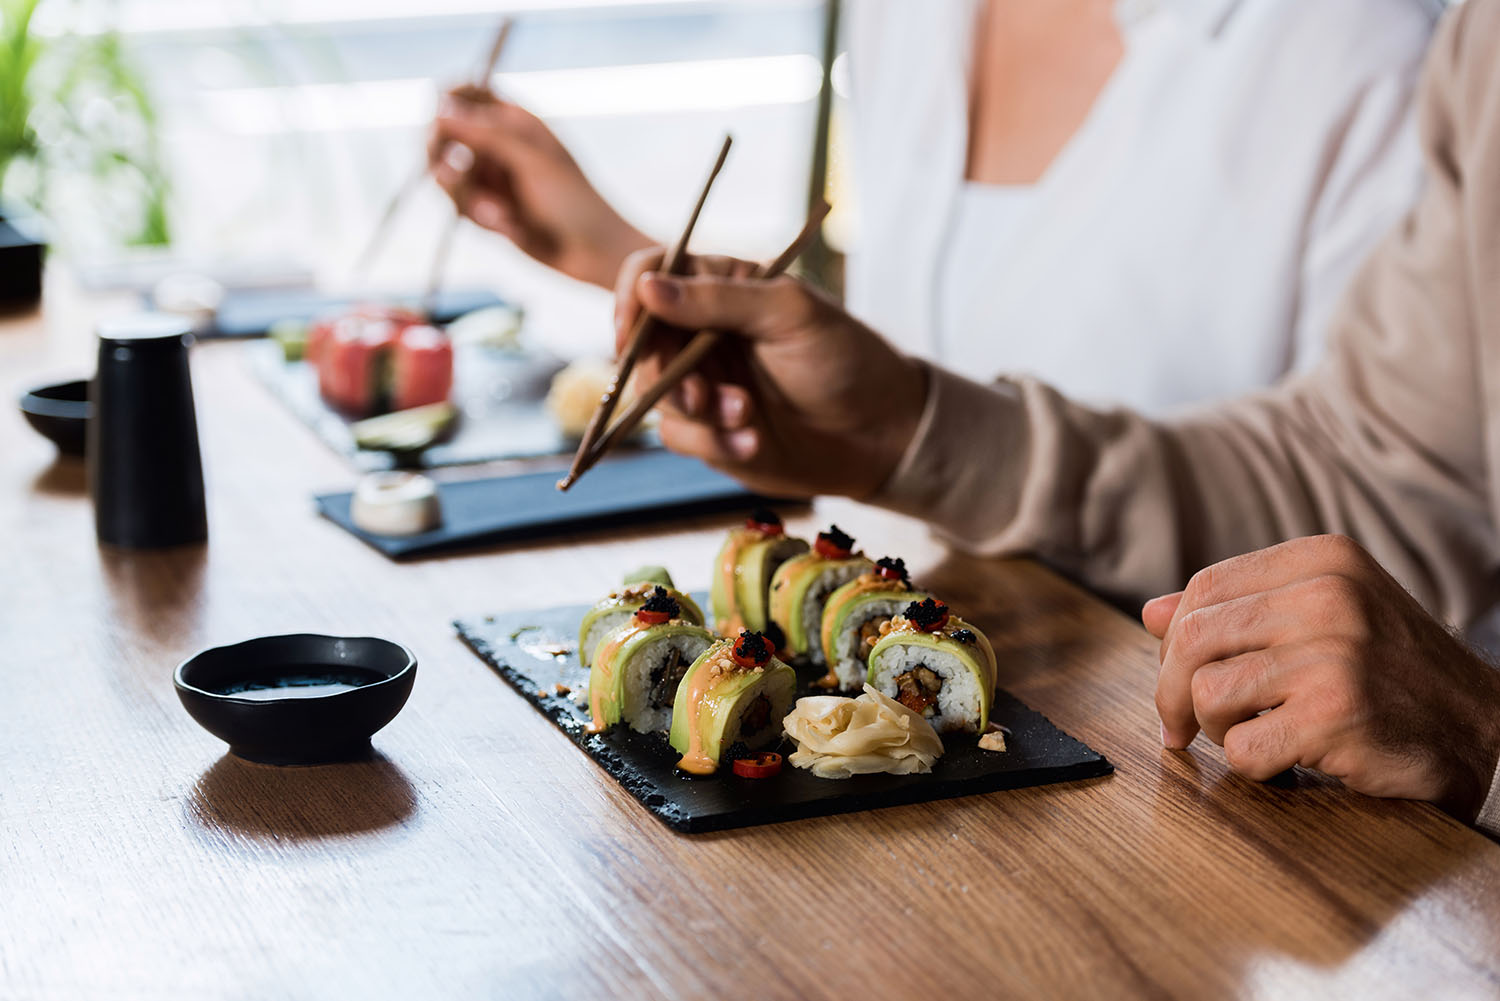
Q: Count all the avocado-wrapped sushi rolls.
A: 7